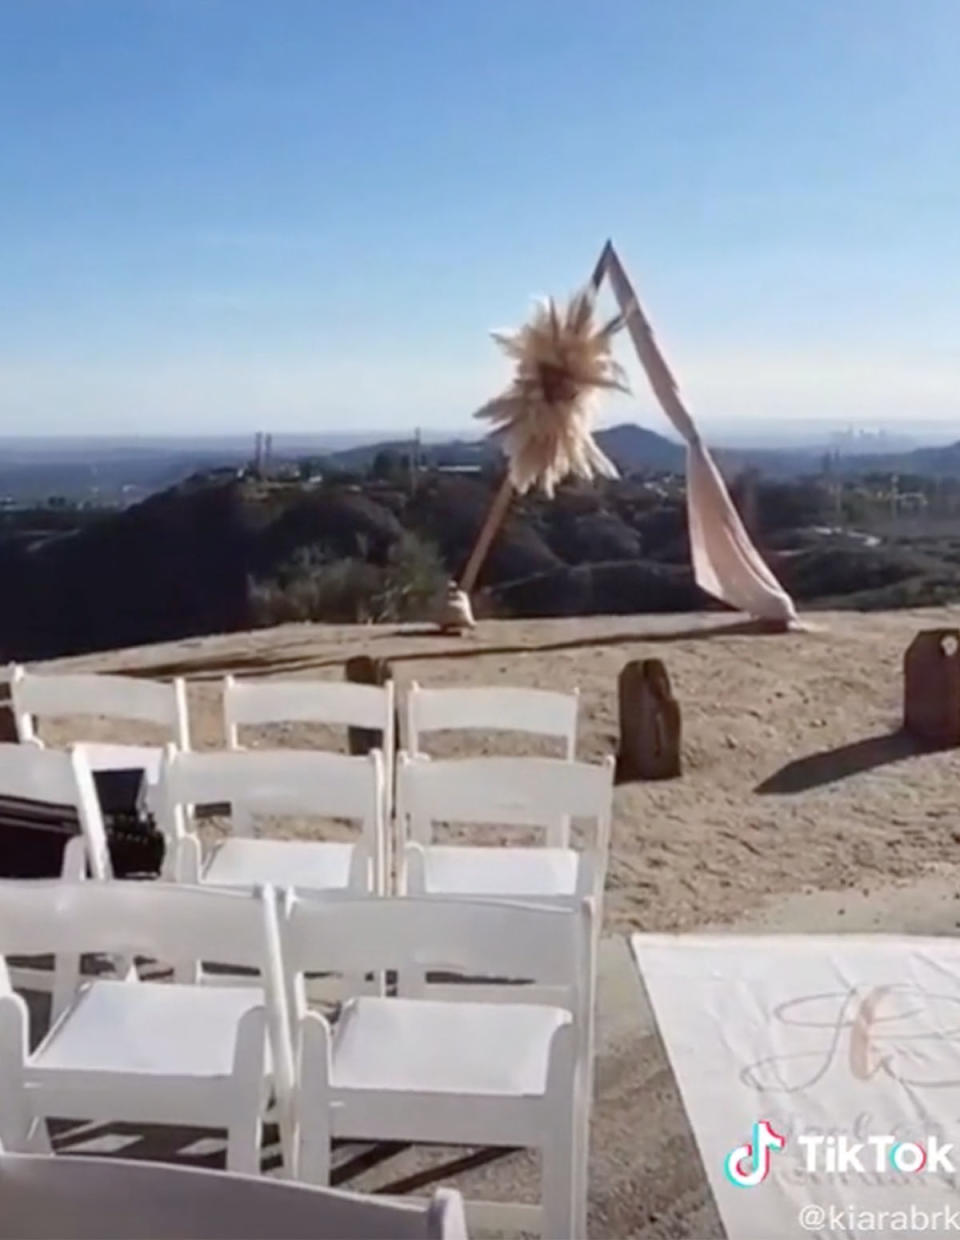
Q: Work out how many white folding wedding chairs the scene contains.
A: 9